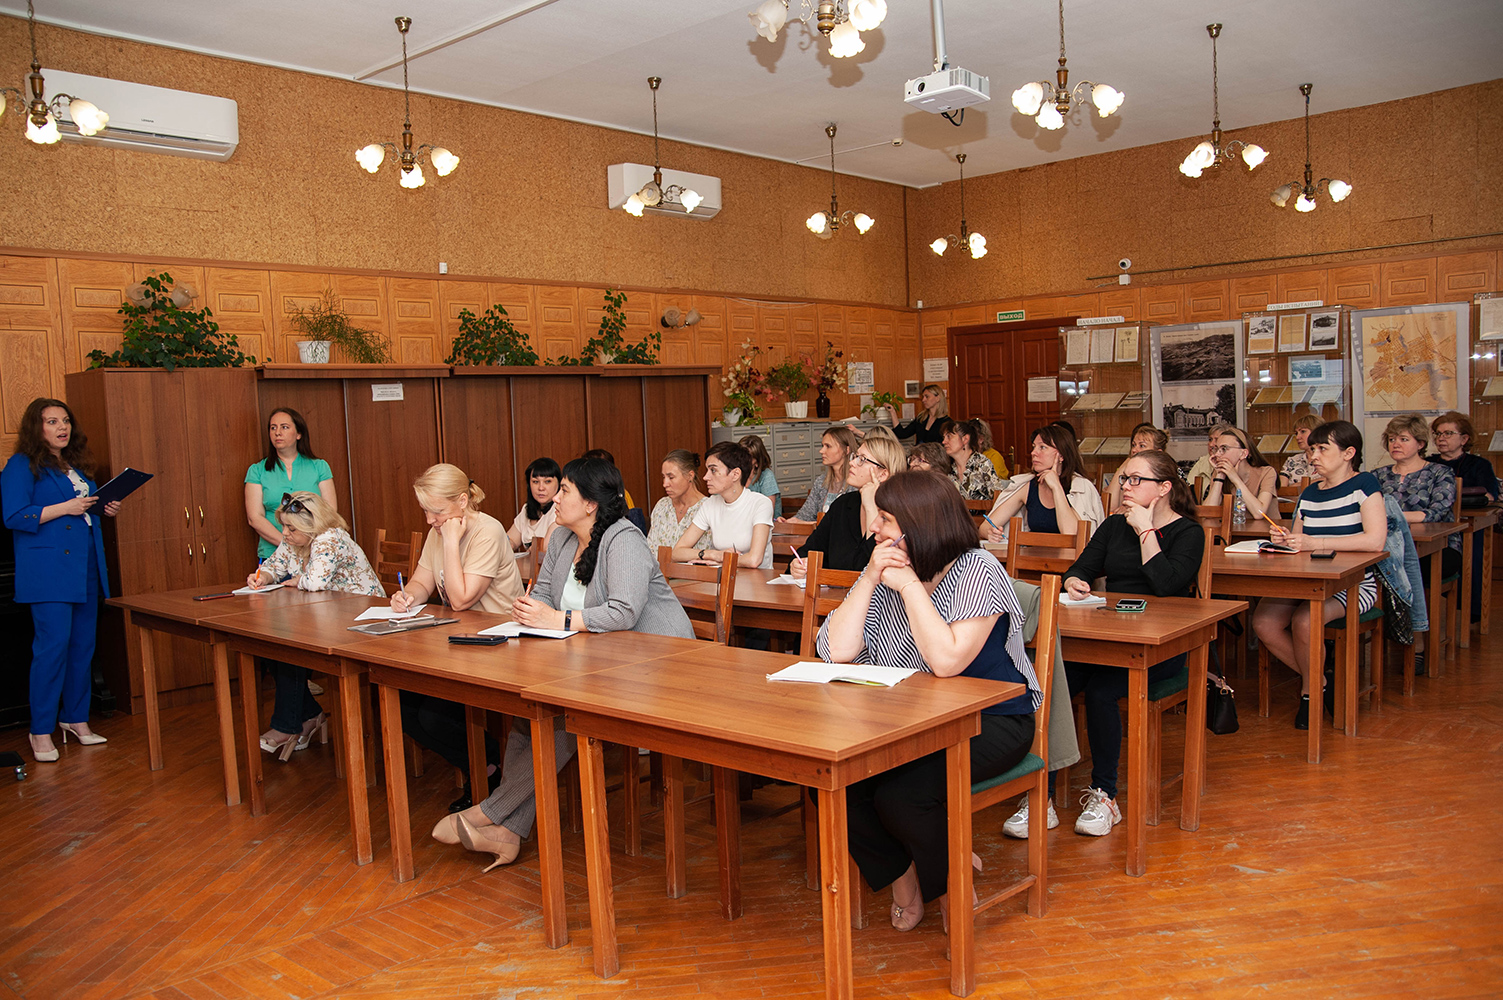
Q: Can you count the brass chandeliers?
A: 9